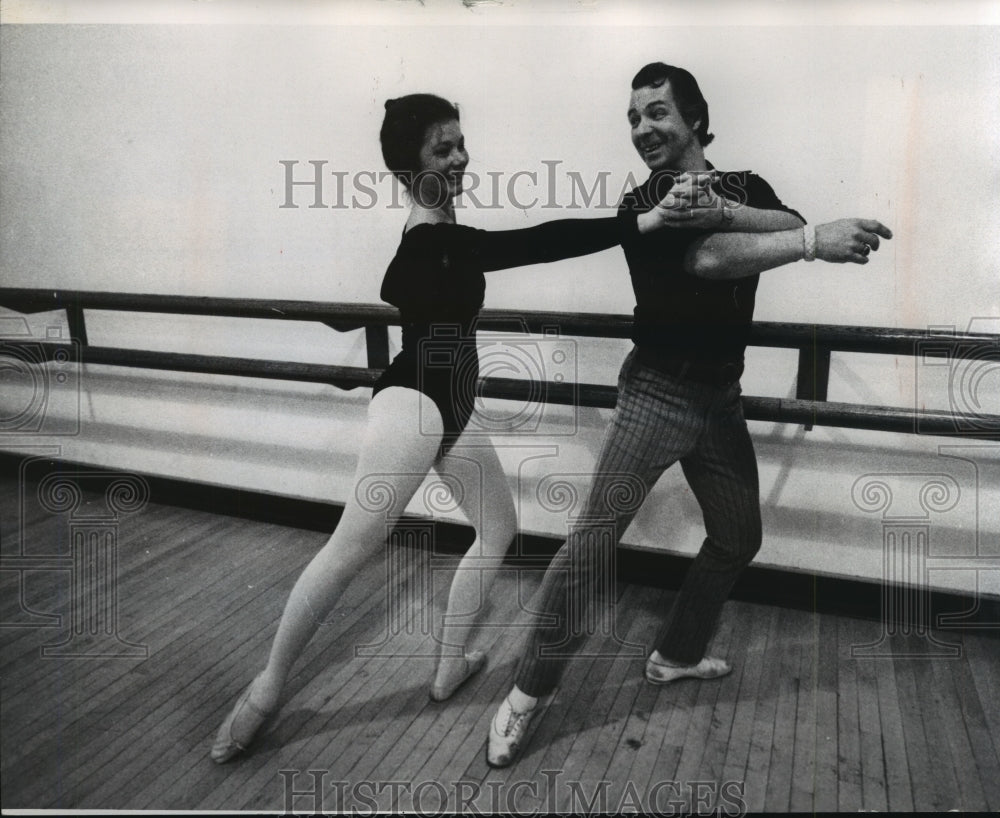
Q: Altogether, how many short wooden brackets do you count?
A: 3